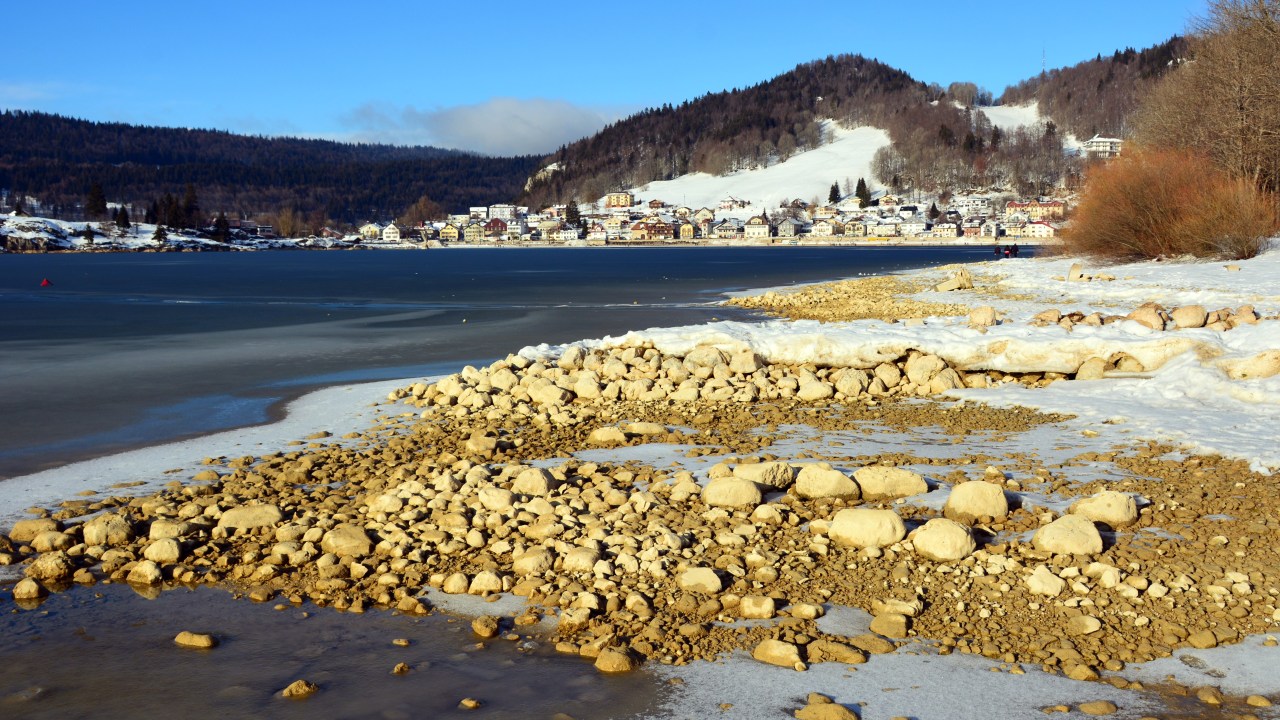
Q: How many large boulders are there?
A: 9